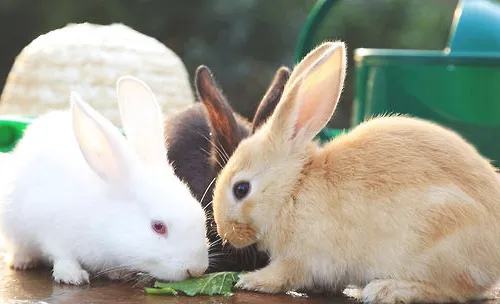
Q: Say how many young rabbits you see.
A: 3